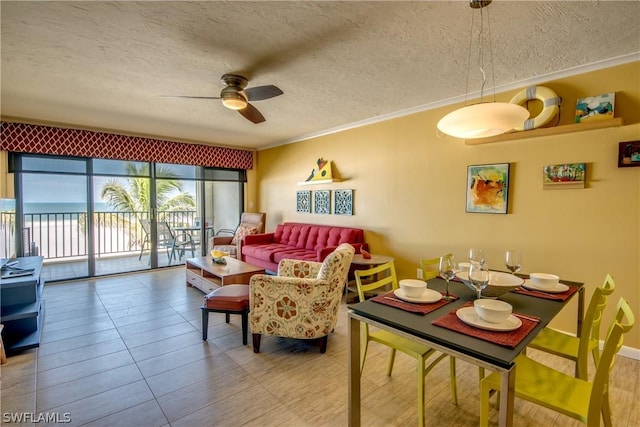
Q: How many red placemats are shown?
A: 4